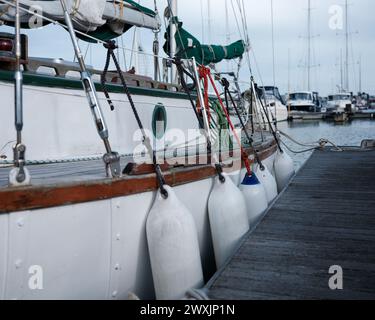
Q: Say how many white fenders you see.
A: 5